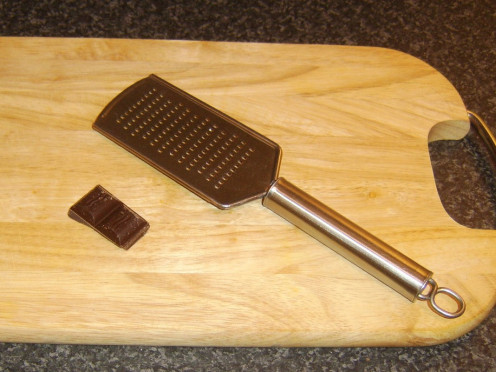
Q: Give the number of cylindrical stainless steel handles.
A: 1